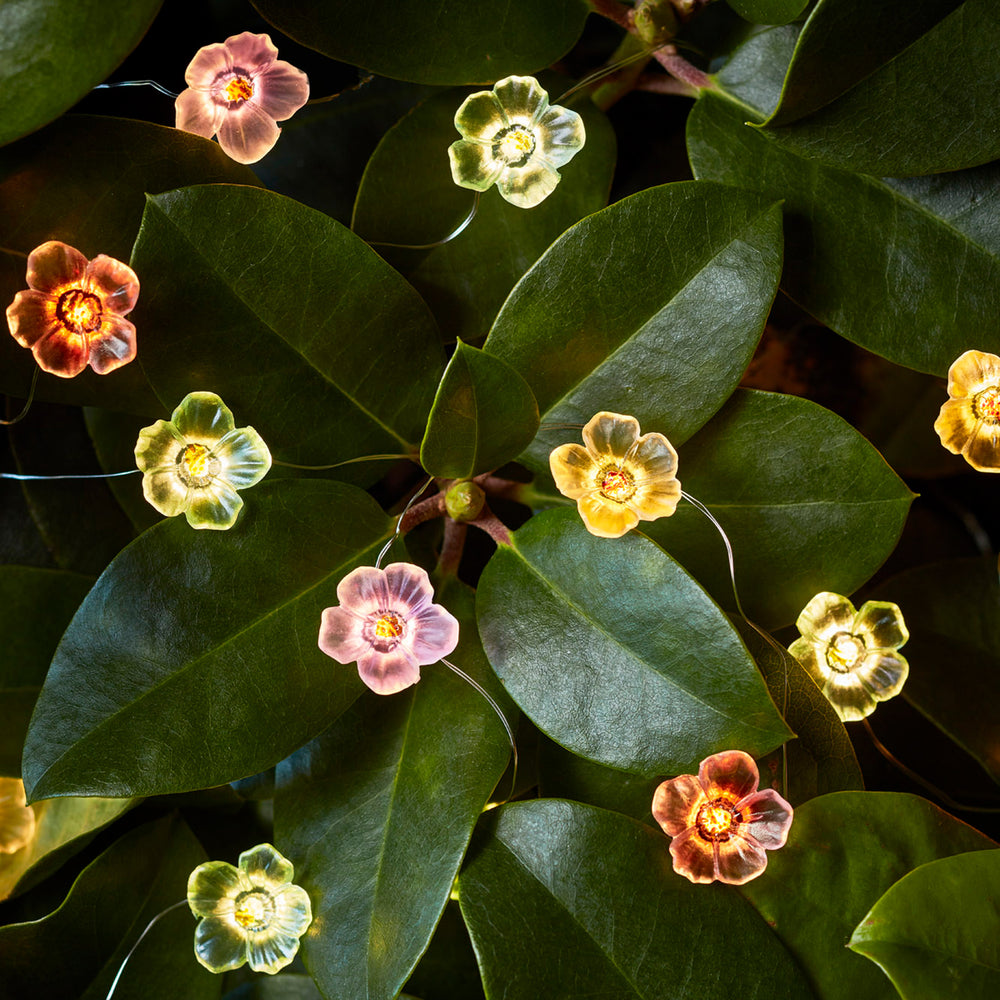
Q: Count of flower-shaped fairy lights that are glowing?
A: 11